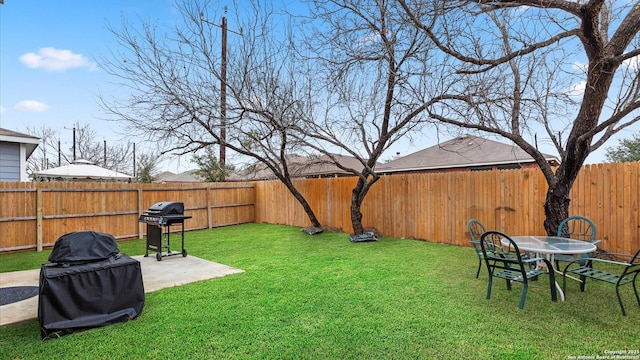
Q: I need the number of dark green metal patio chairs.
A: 4